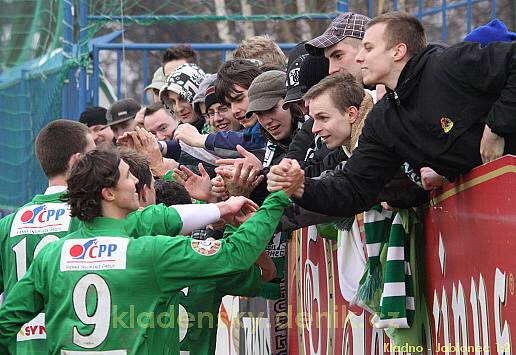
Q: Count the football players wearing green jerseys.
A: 4